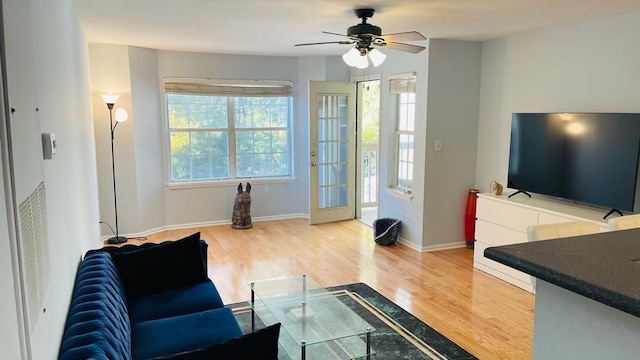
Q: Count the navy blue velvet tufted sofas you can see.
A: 1